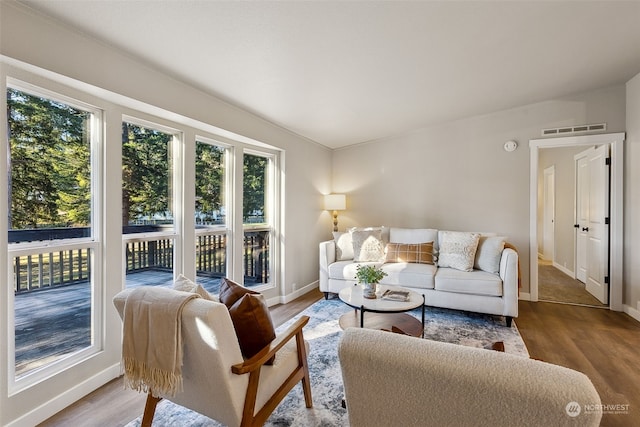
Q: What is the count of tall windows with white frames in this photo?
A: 4